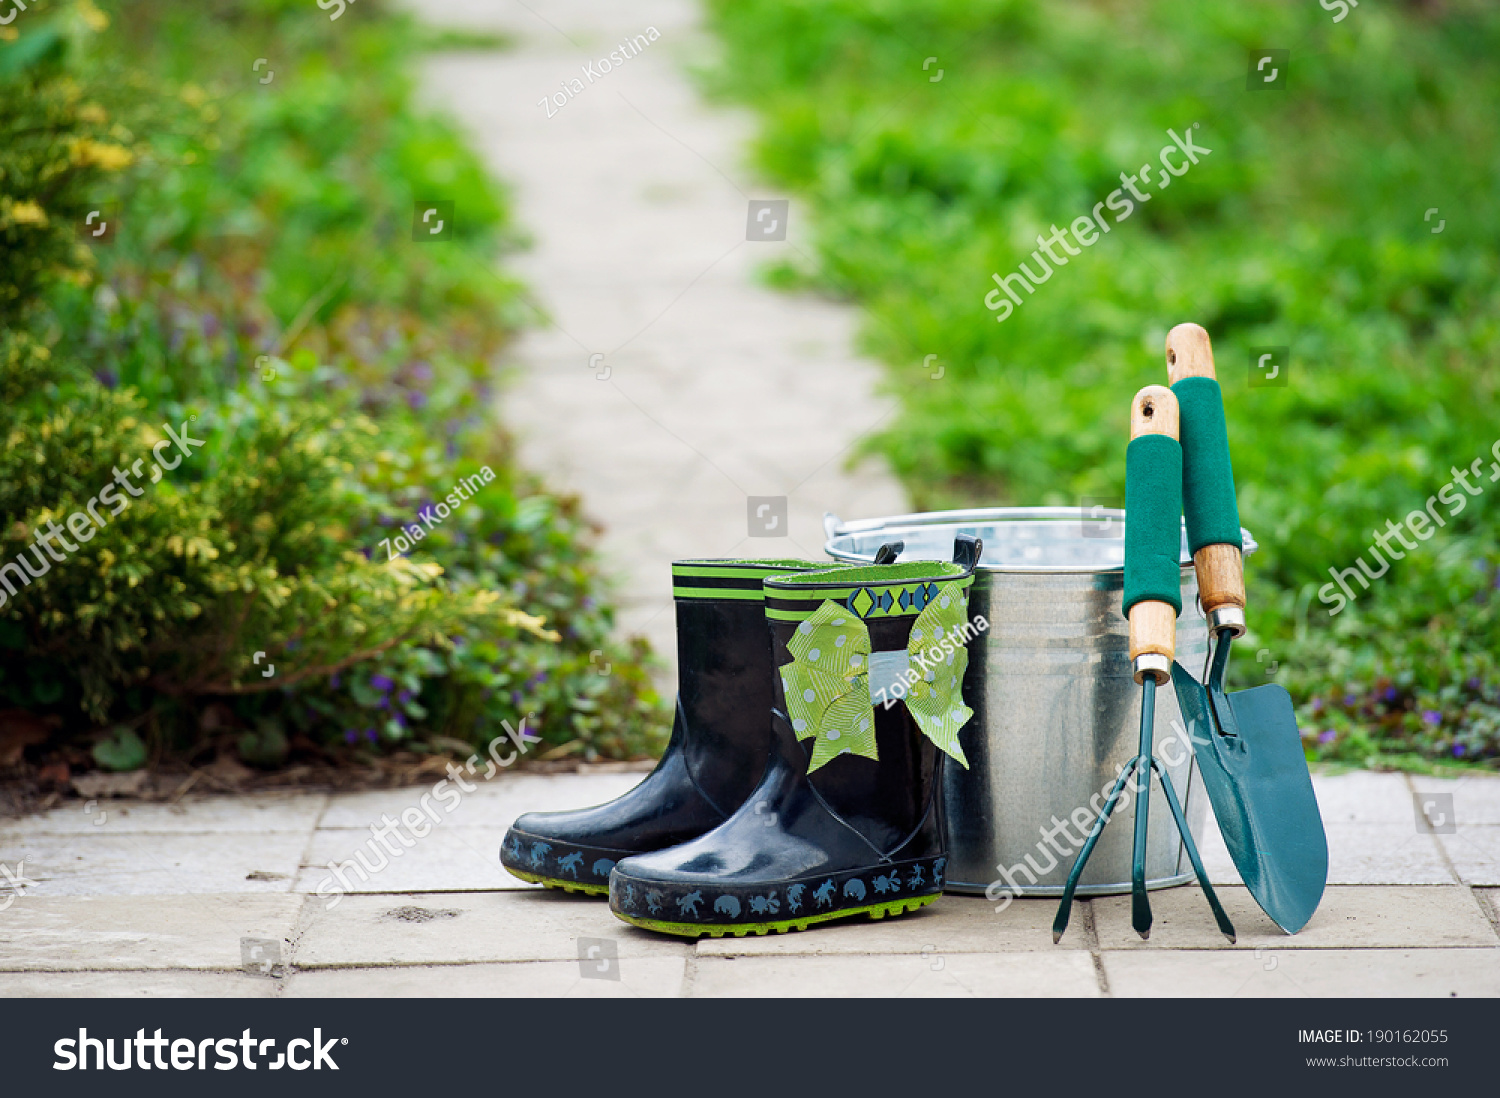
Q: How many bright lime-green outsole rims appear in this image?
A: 2